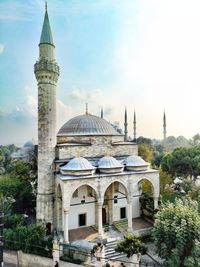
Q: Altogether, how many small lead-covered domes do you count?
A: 3